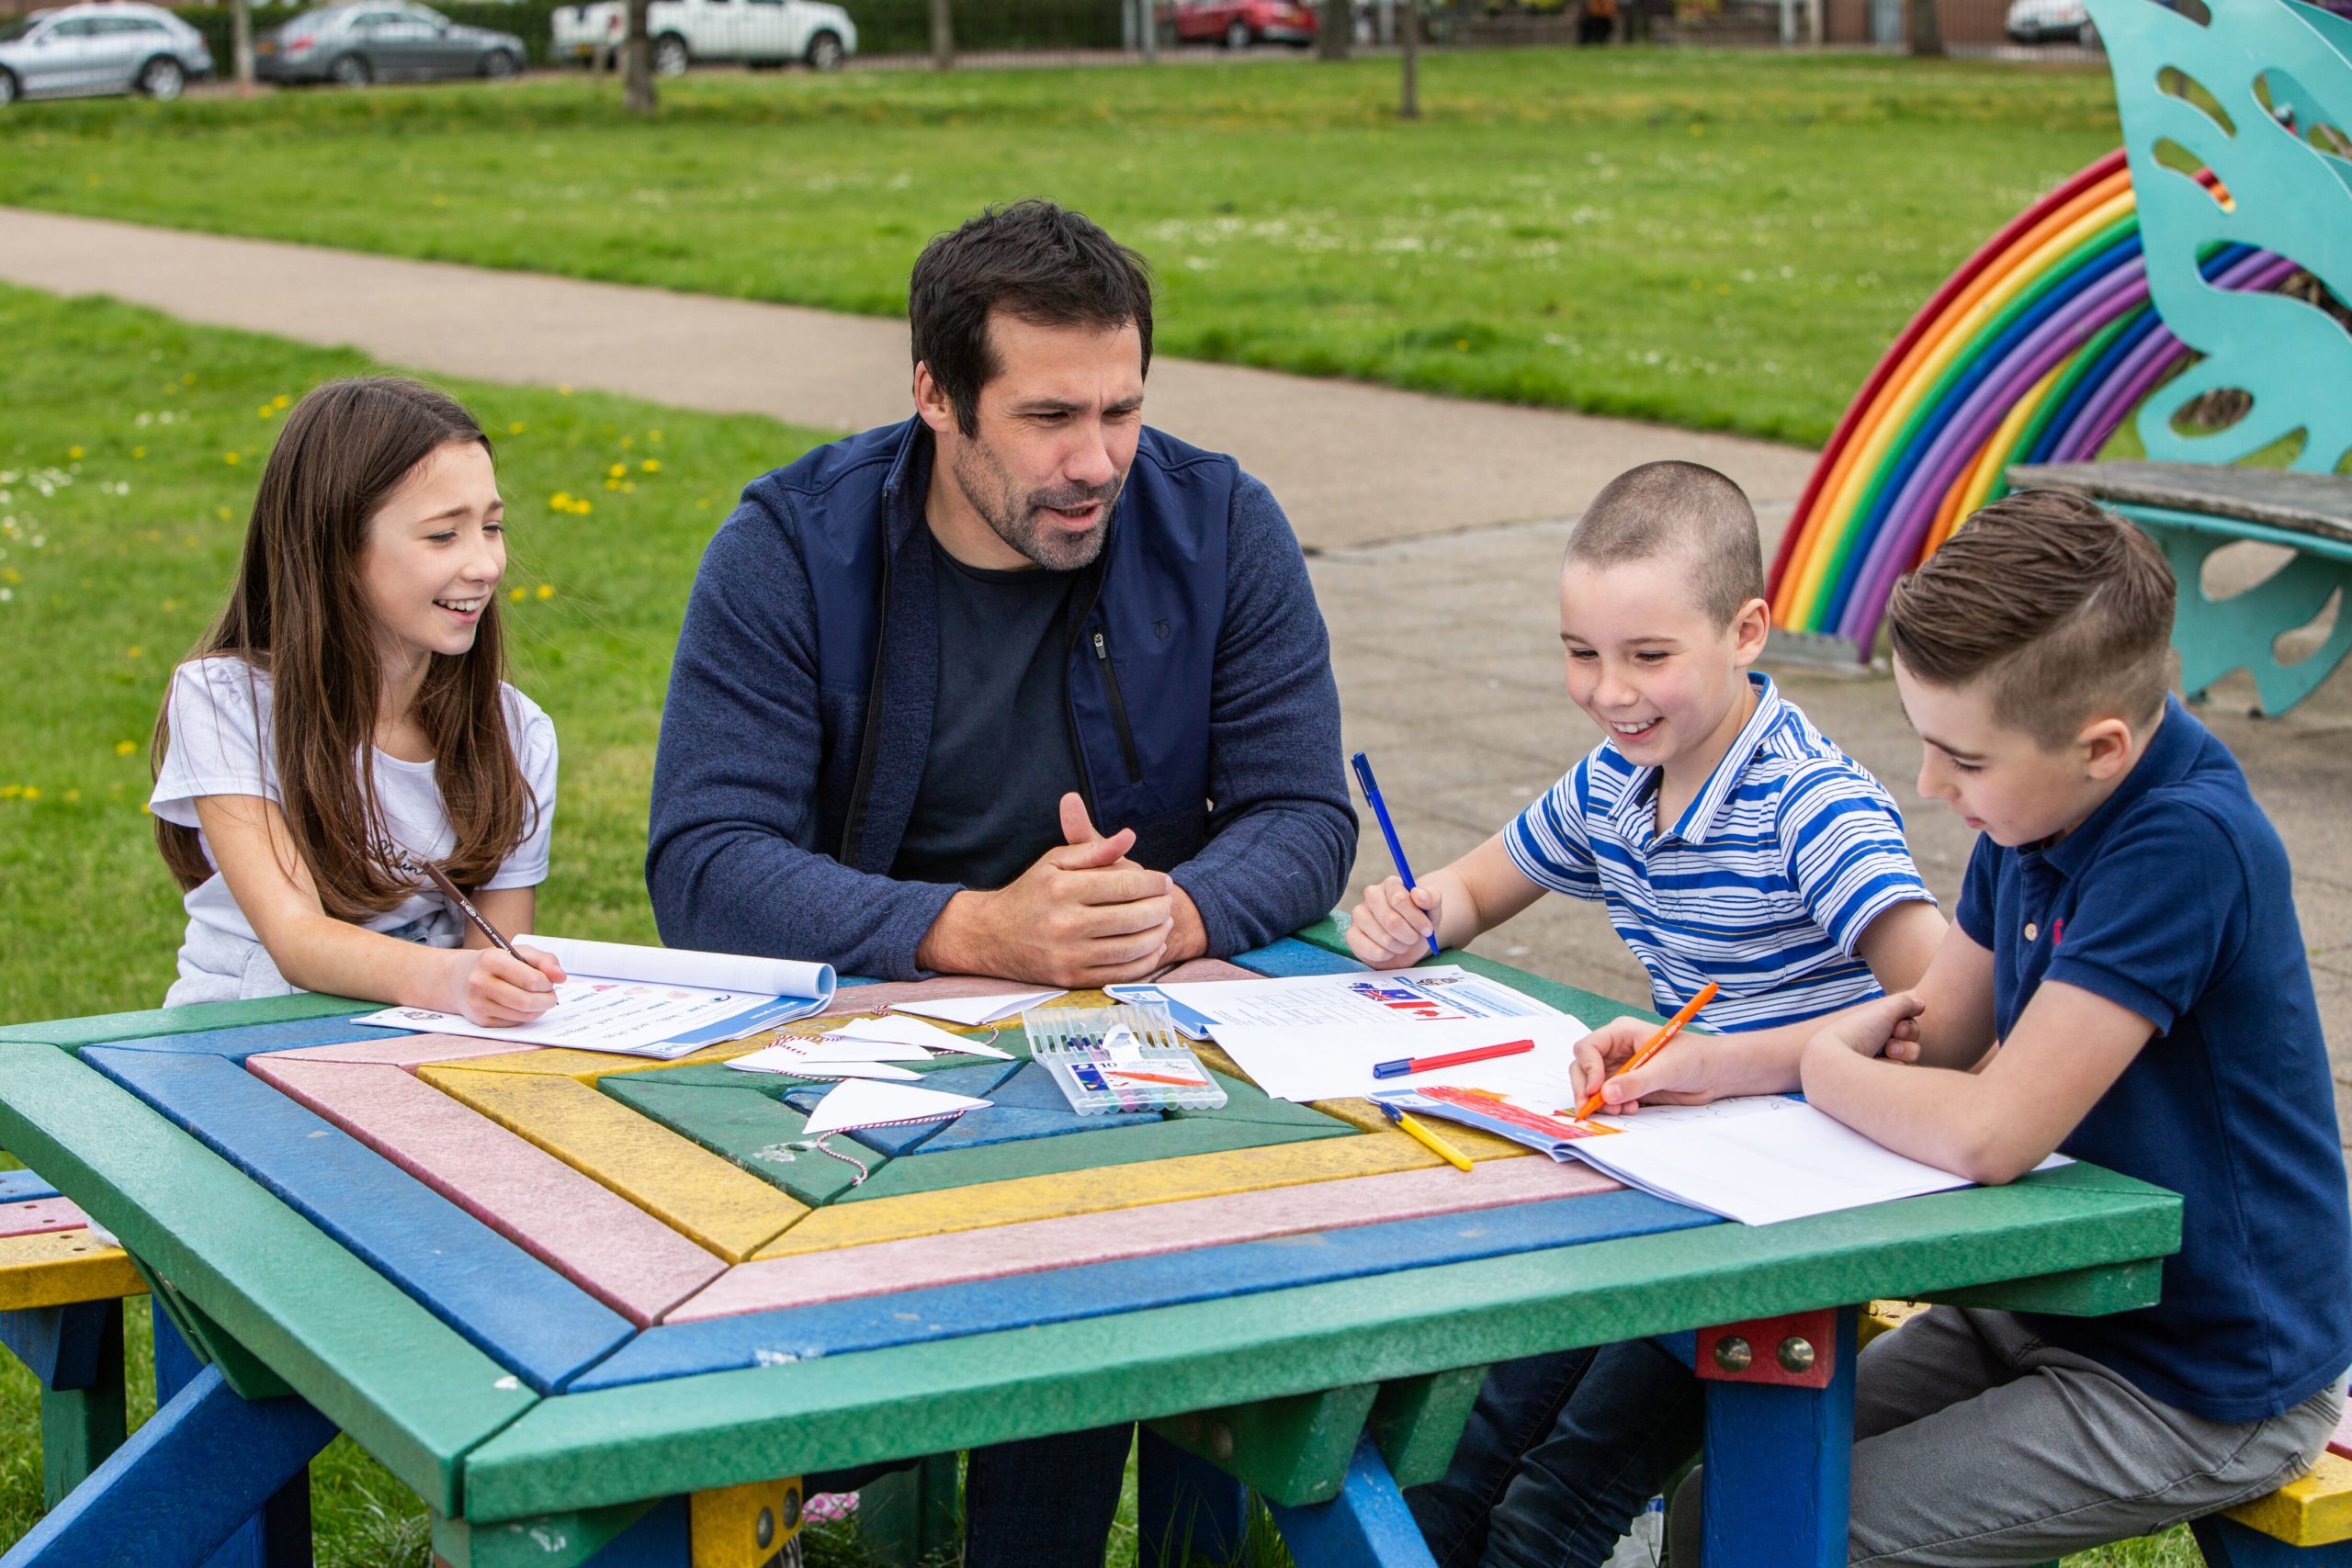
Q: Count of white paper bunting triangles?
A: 5